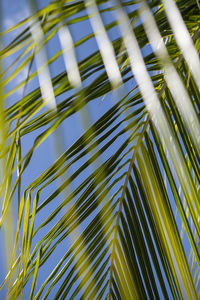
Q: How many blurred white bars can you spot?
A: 6